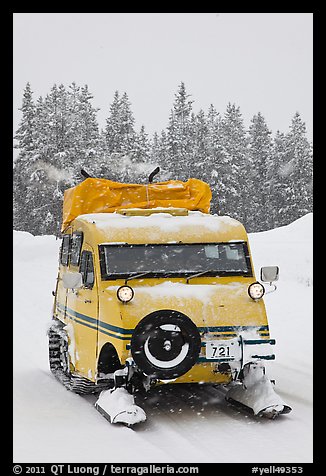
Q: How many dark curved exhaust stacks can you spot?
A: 2